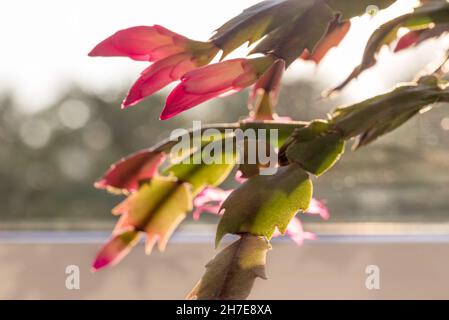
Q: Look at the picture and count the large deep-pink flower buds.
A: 3